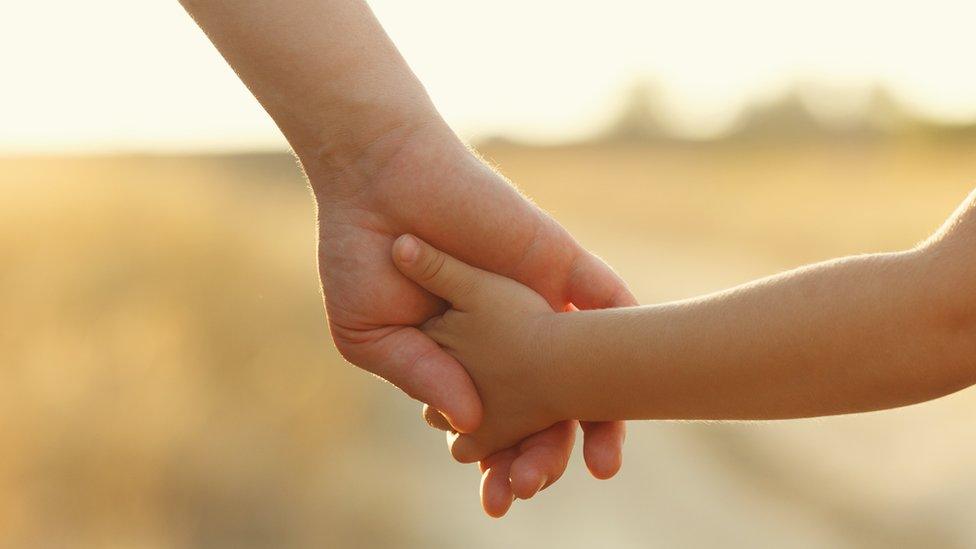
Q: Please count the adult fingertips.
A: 4